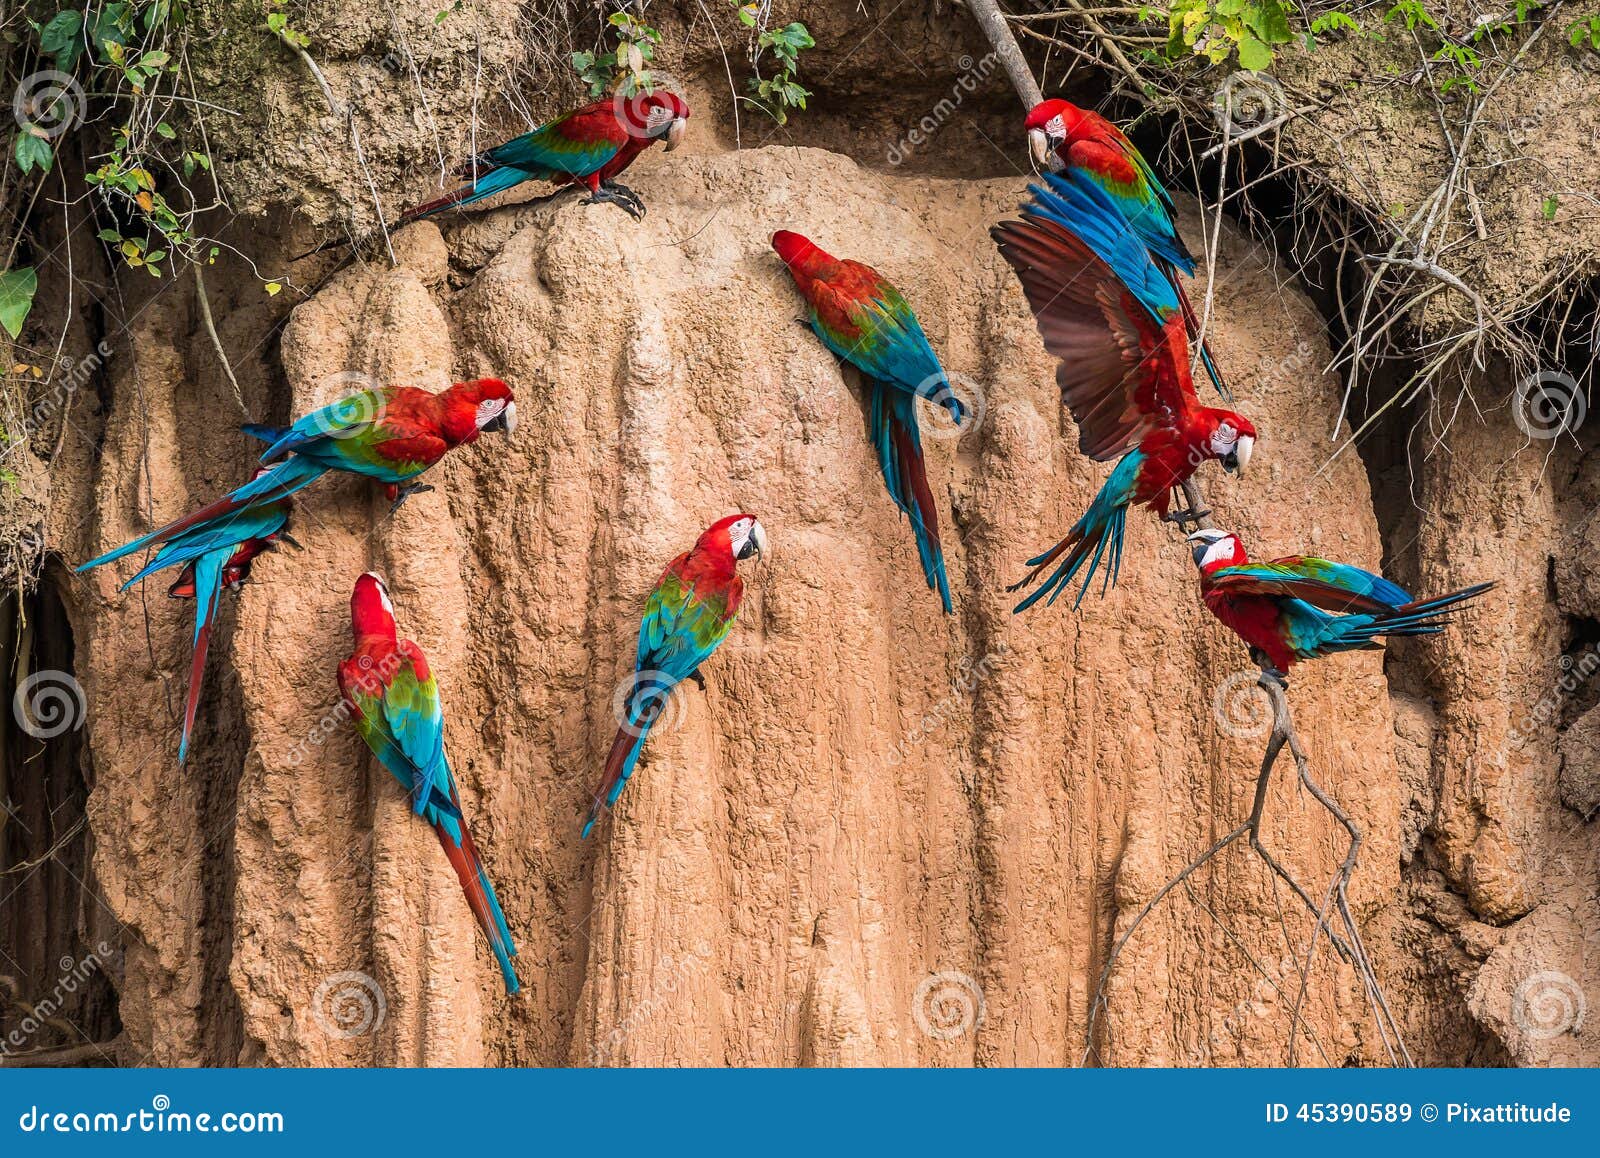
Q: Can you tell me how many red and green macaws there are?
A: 9